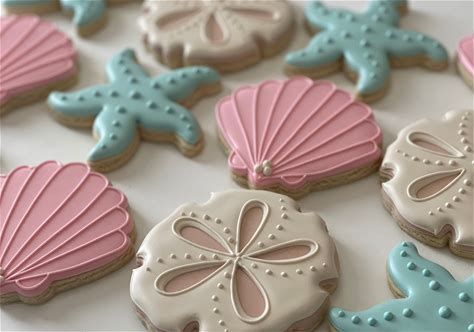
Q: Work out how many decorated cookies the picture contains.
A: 11